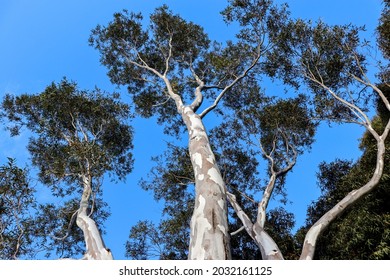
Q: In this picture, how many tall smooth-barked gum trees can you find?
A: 4